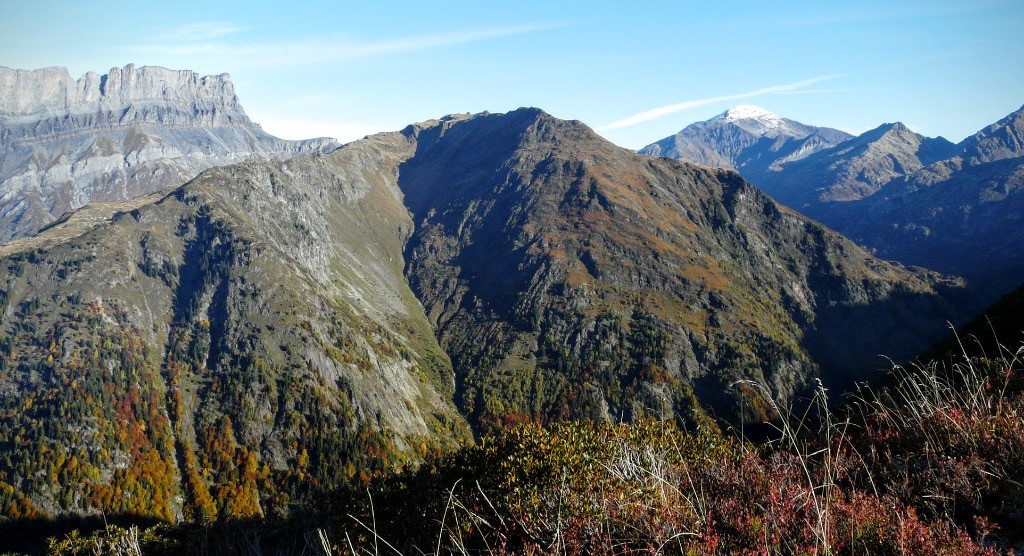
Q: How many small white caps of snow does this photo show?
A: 1